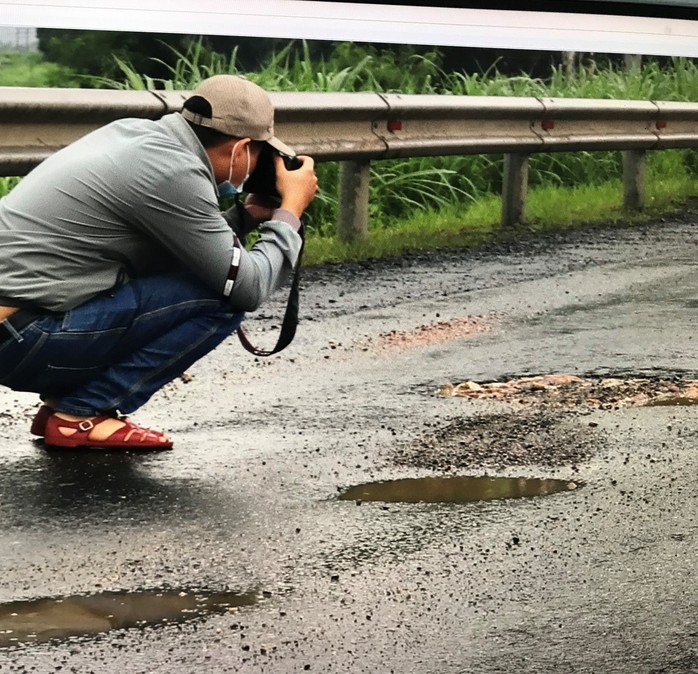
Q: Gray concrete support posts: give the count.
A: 3